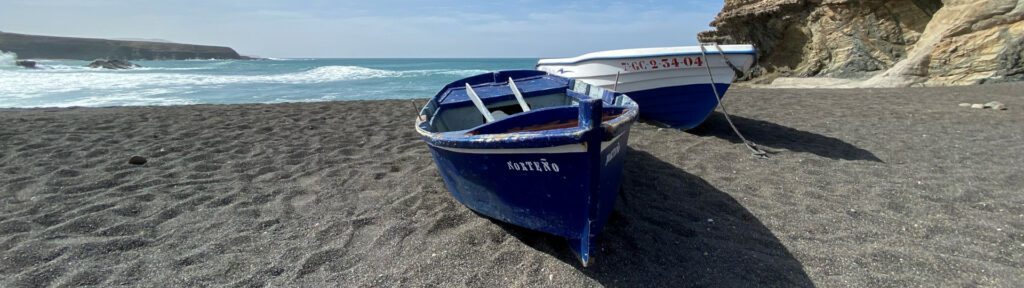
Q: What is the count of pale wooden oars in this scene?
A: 2